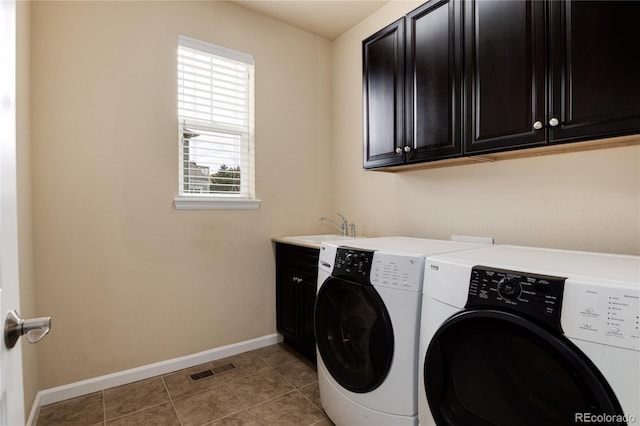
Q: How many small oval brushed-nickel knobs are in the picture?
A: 6